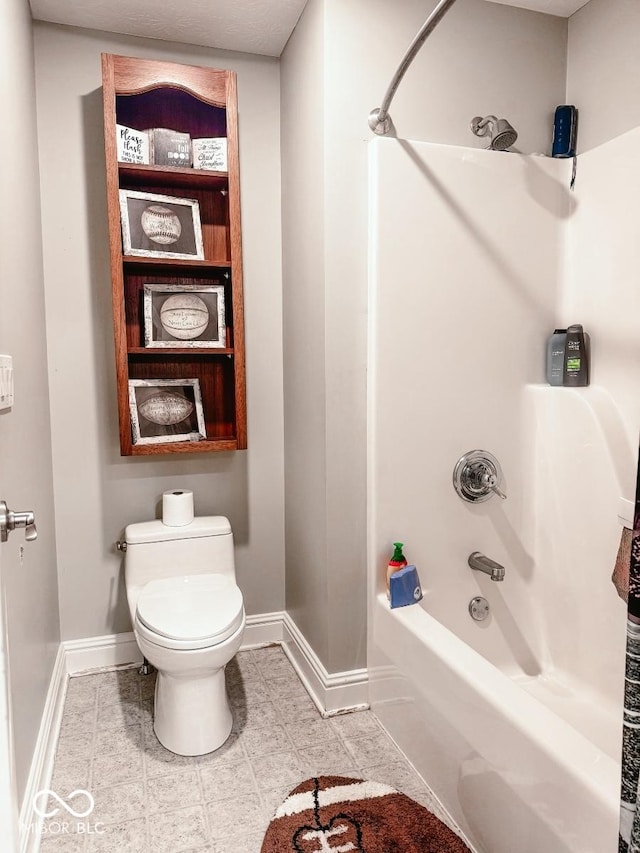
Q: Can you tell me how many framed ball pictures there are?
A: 3